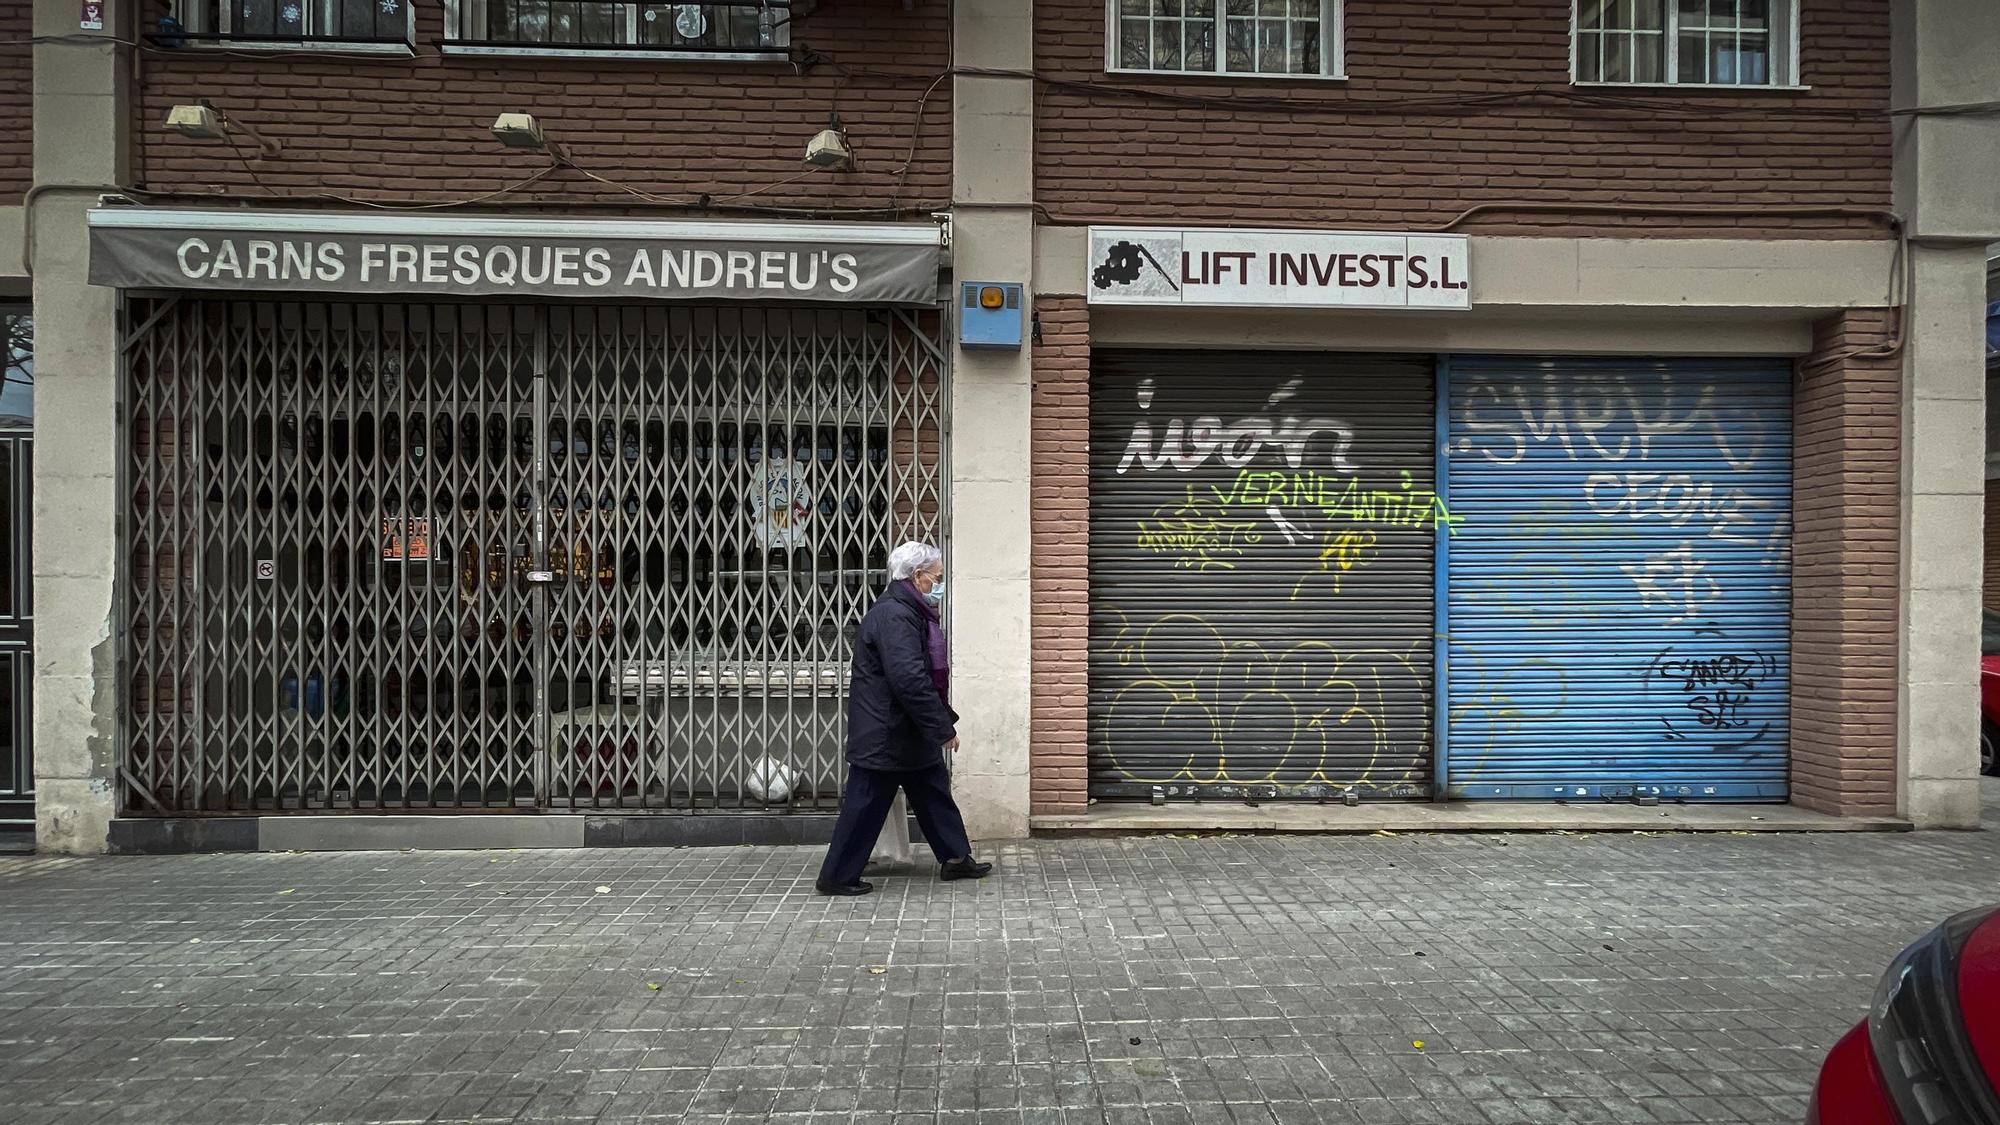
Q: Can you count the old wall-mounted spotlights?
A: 3